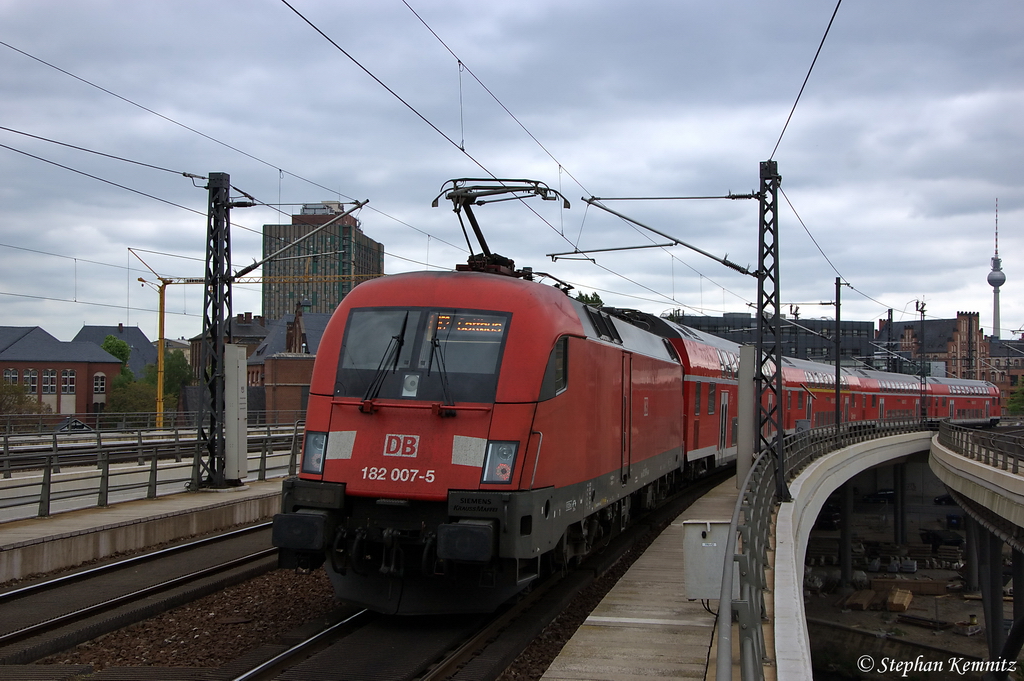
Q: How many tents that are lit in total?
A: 0